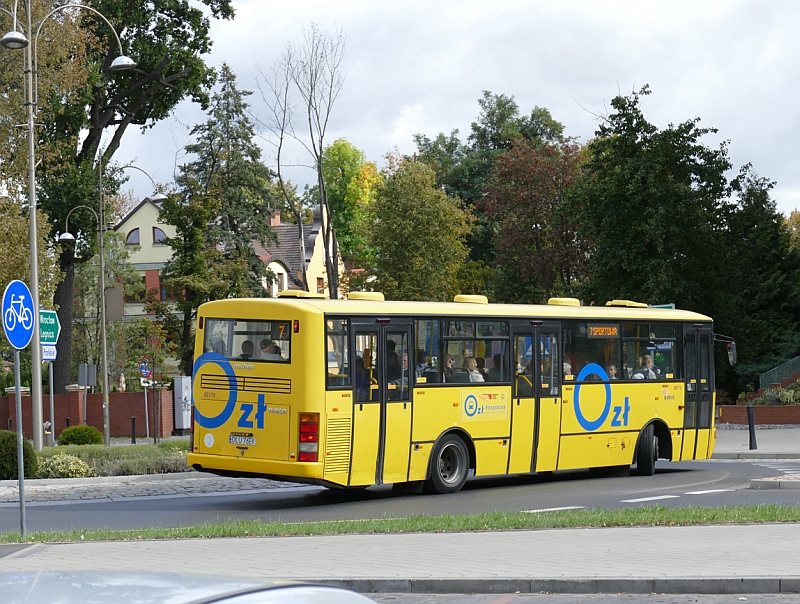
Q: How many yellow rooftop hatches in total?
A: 5